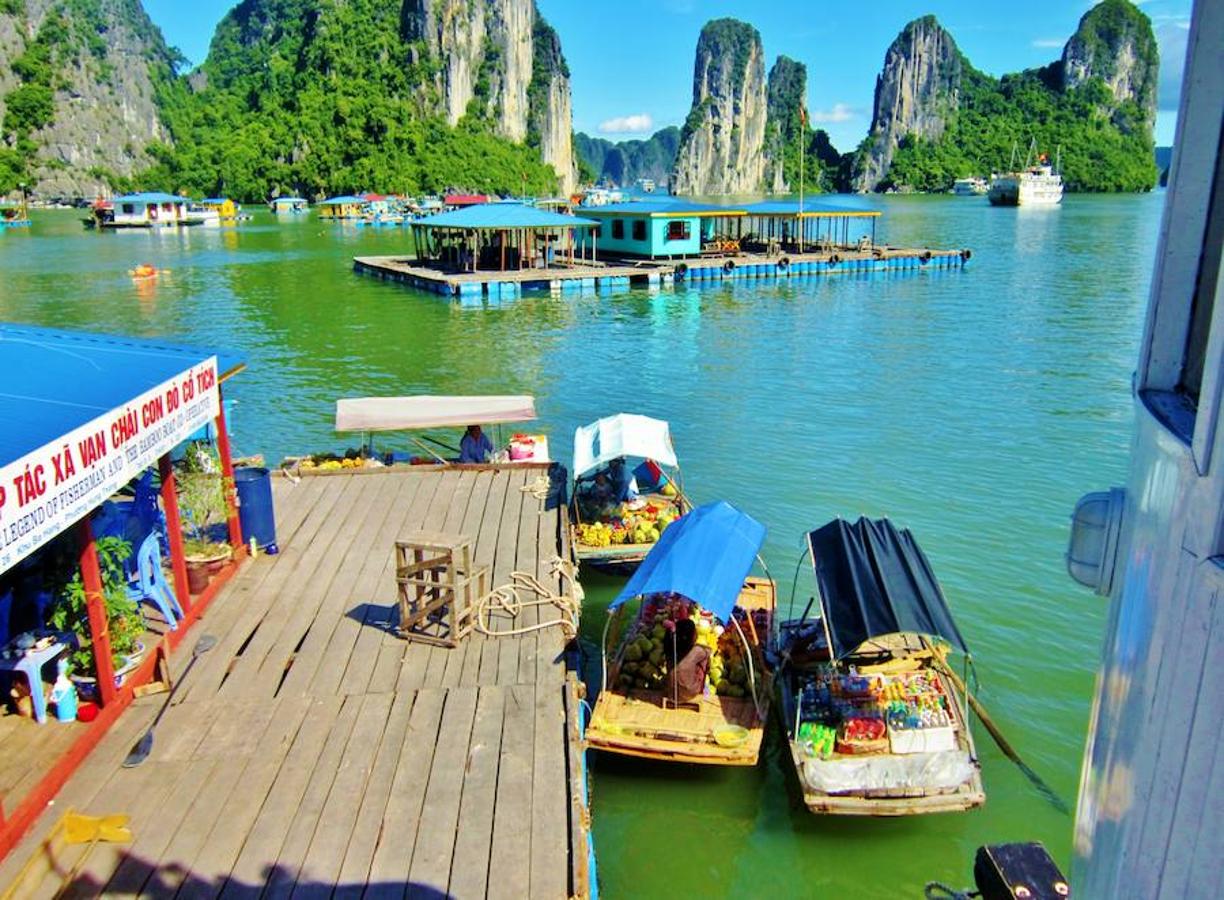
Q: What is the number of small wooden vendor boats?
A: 4